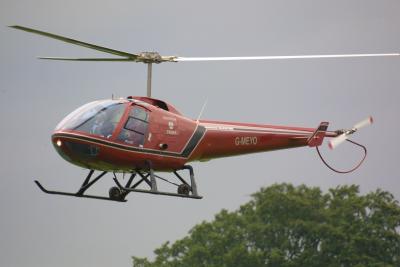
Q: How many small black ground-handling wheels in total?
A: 2